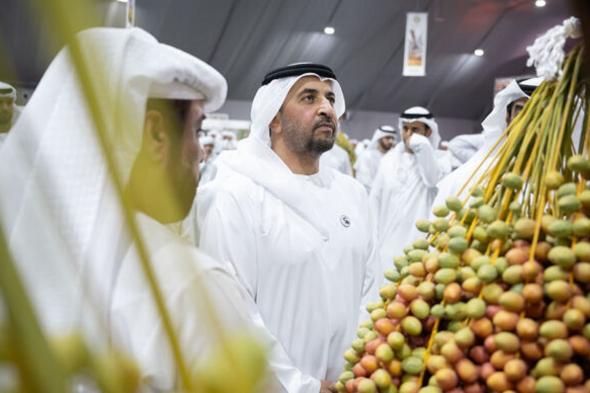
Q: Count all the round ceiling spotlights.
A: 3